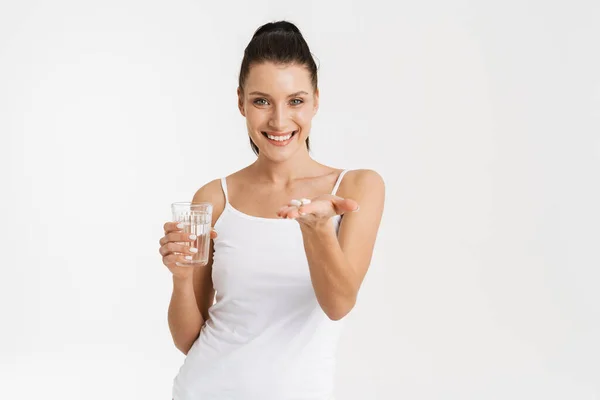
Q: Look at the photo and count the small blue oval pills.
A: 0